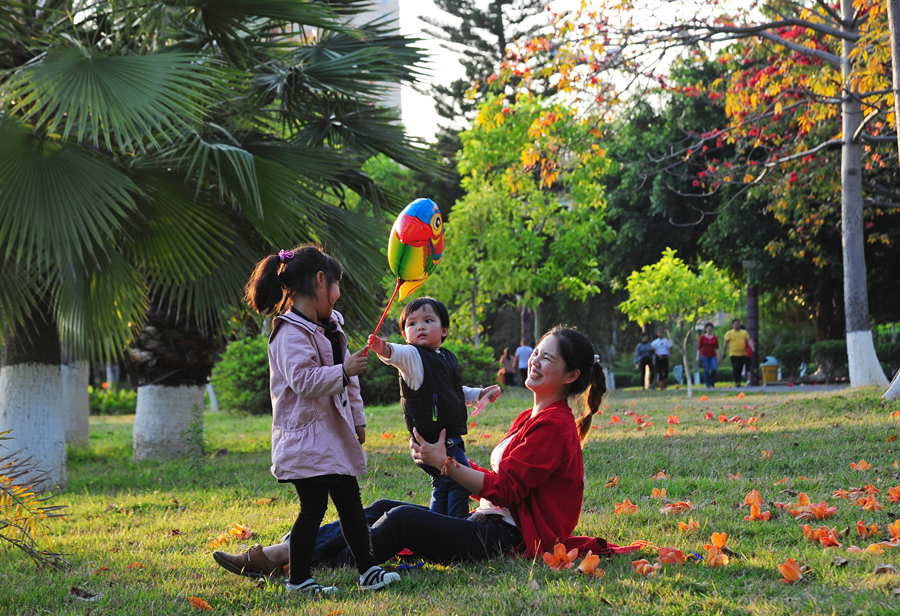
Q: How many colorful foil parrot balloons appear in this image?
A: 1